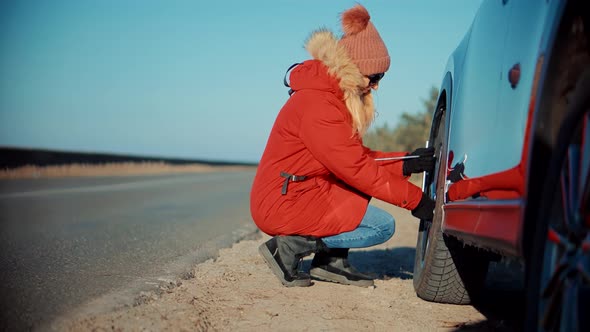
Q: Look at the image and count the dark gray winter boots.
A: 2